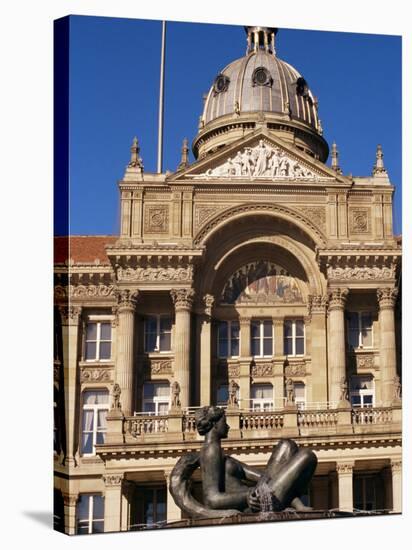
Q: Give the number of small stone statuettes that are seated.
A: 6